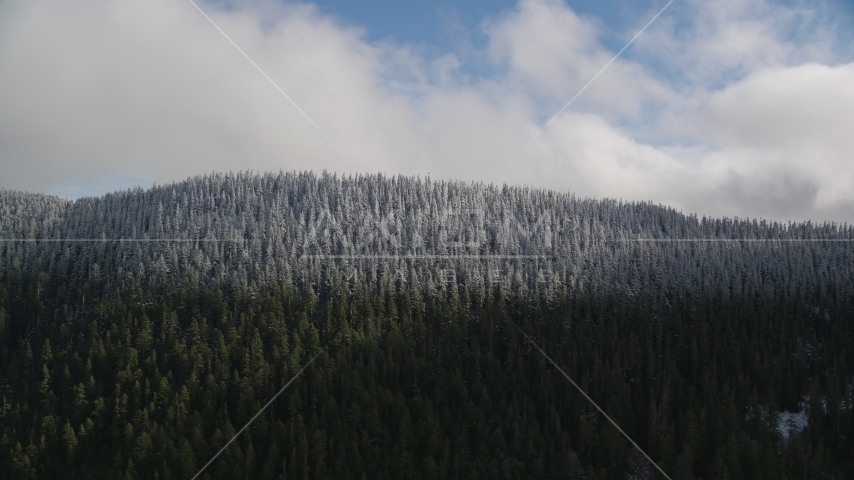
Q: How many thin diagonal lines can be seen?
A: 4